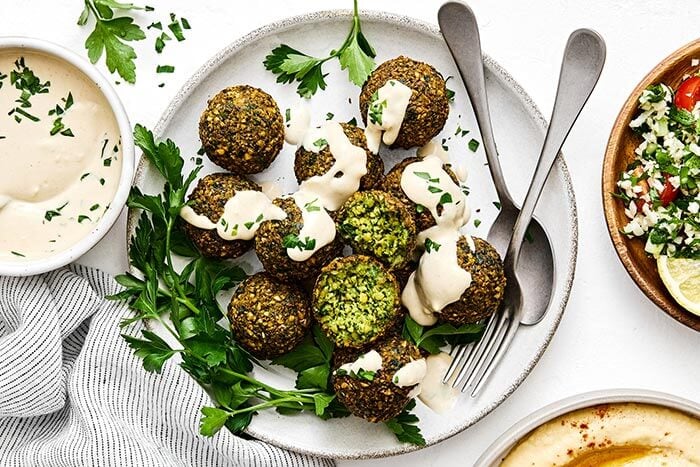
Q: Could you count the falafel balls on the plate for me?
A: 11